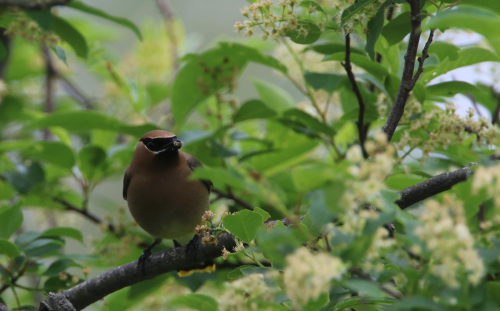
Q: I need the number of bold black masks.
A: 1